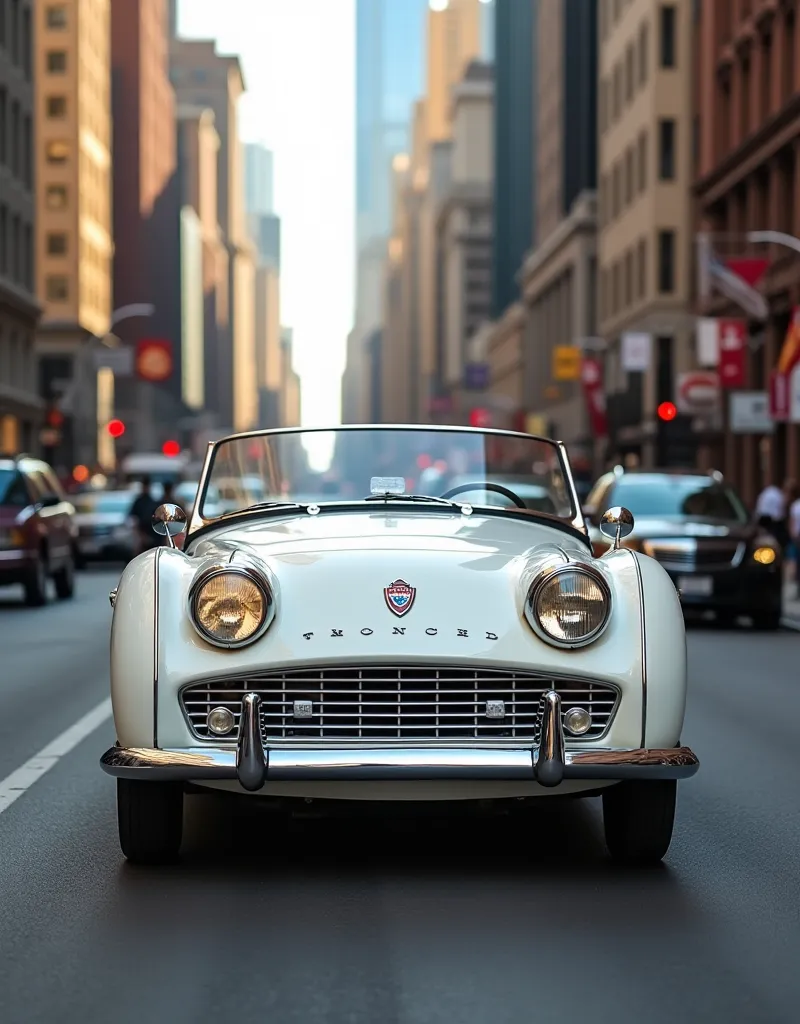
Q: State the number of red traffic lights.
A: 3